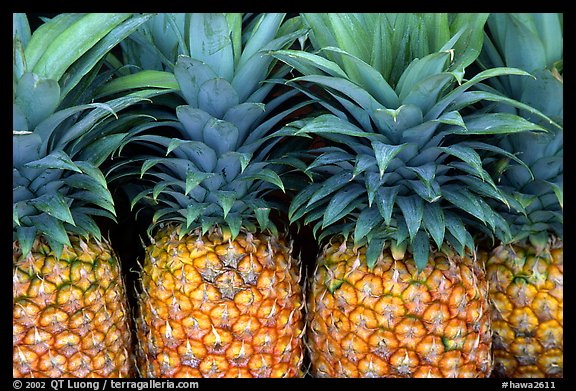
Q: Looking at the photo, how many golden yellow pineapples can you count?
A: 4